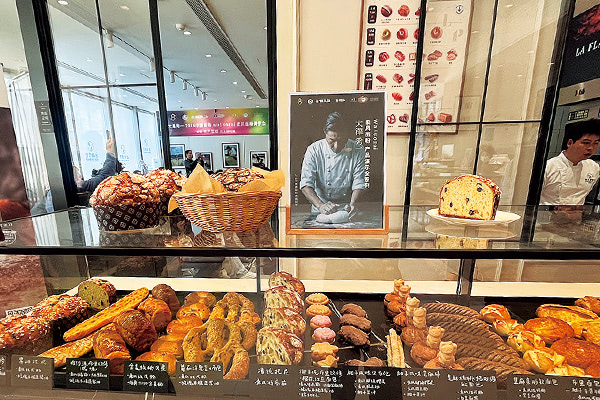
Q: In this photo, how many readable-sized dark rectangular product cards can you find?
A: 11